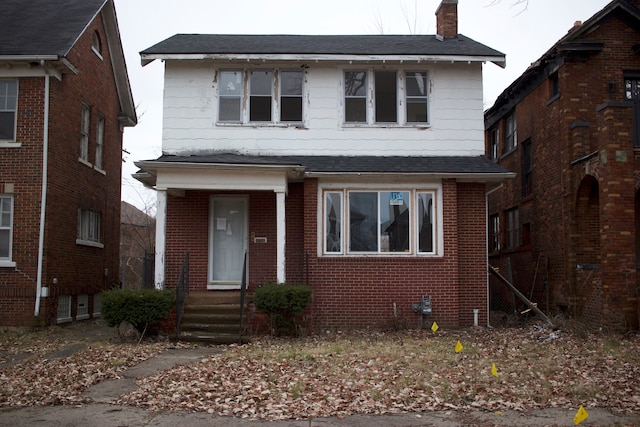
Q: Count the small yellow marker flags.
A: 4